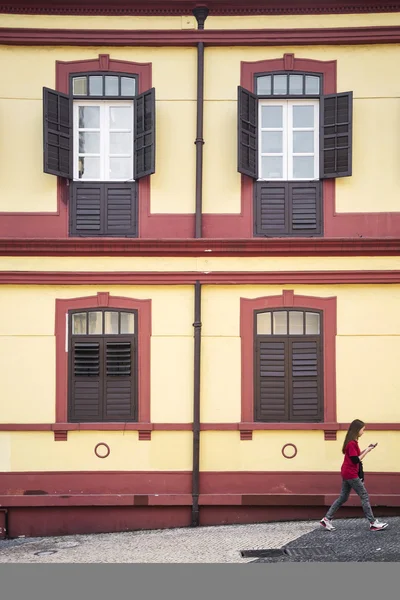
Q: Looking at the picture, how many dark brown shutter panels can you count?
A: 12